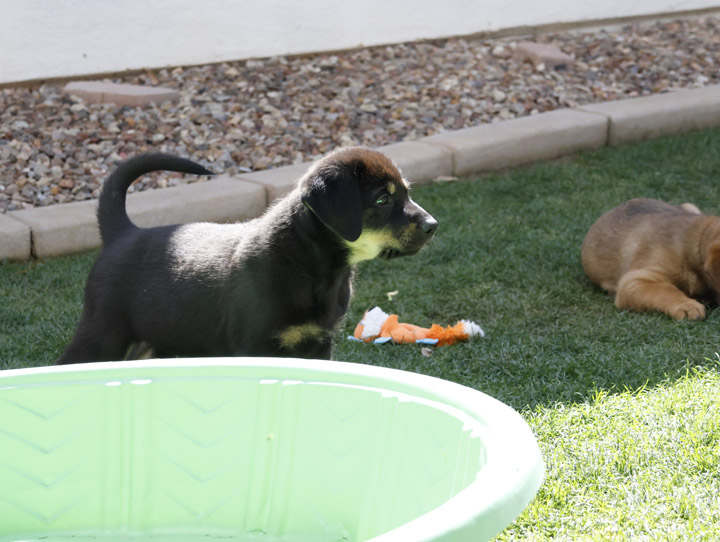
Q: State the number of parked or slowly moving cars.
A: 0